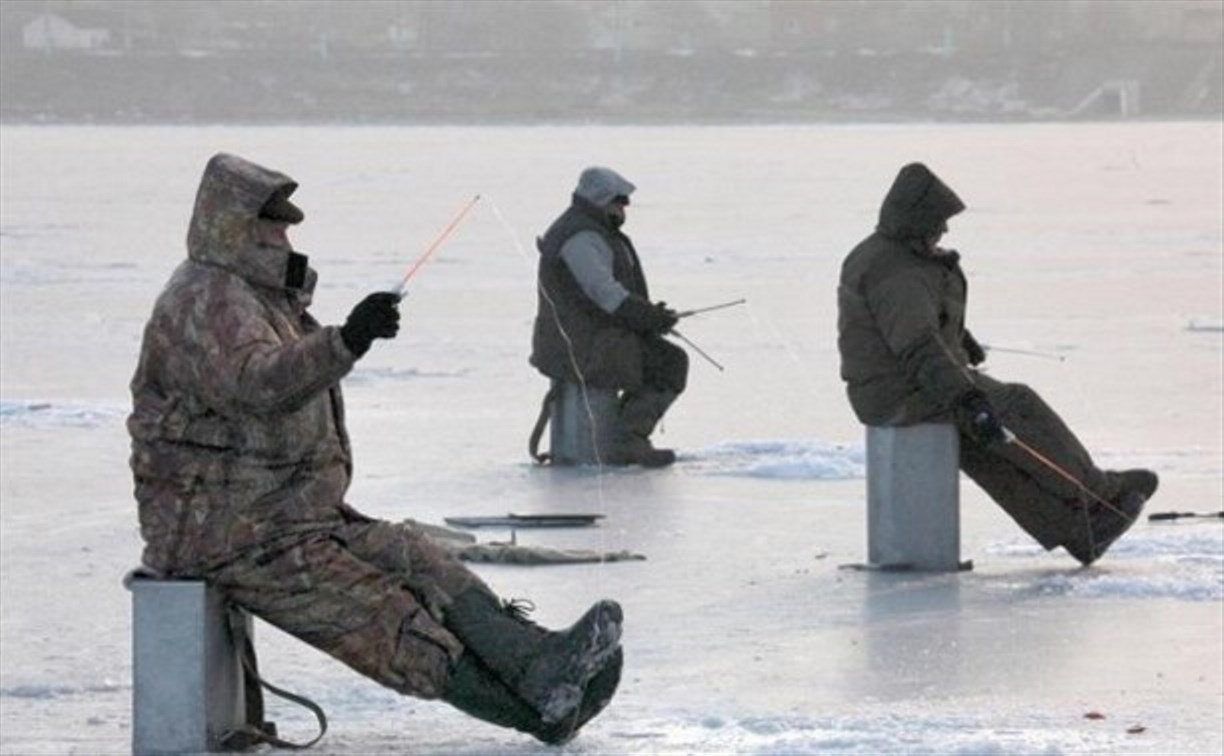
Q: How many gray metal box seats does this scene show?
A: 3